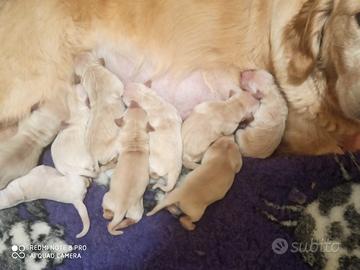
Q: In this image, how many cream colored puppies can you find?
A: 9